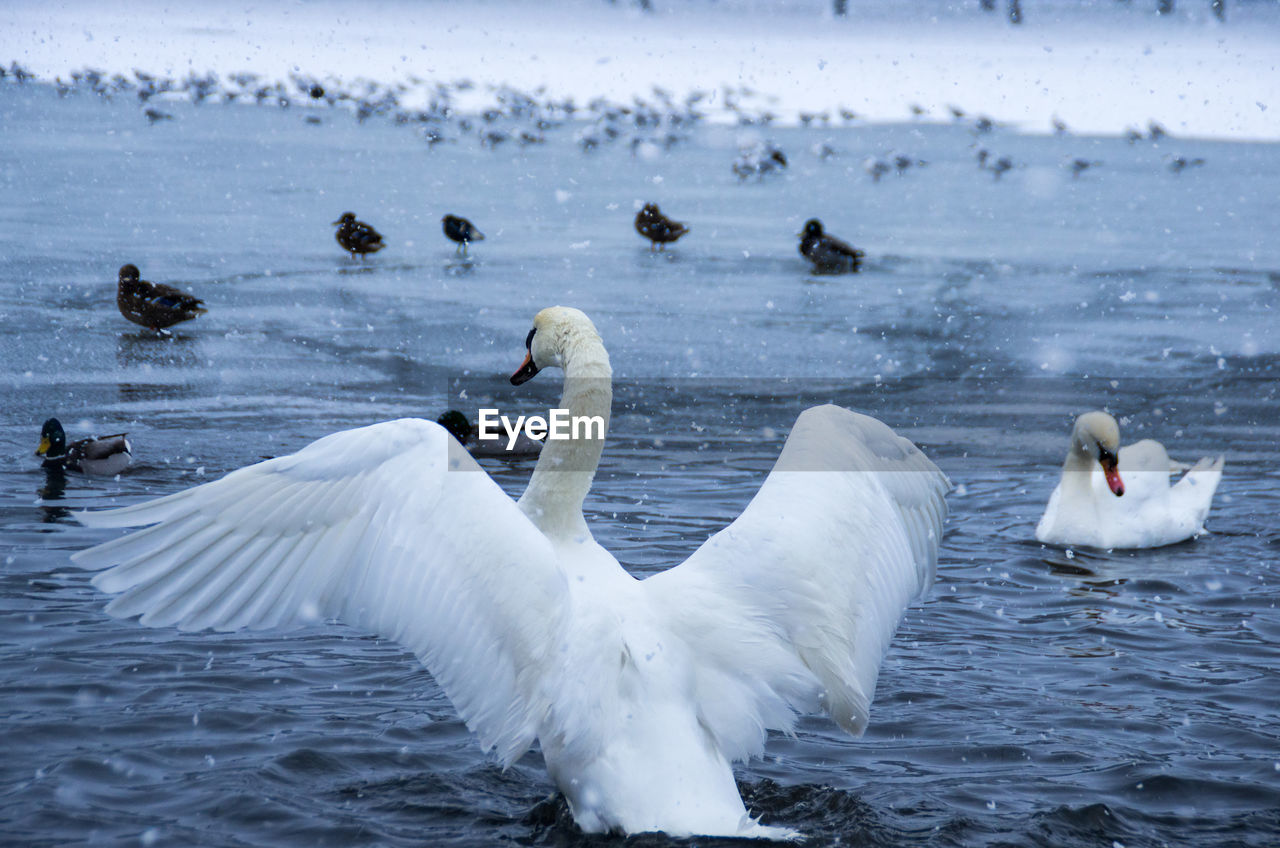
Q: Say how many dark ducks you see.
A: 7